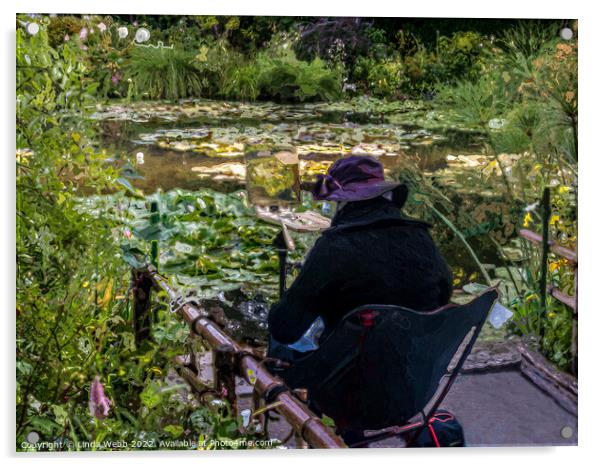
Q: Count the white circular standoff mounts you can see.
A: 4